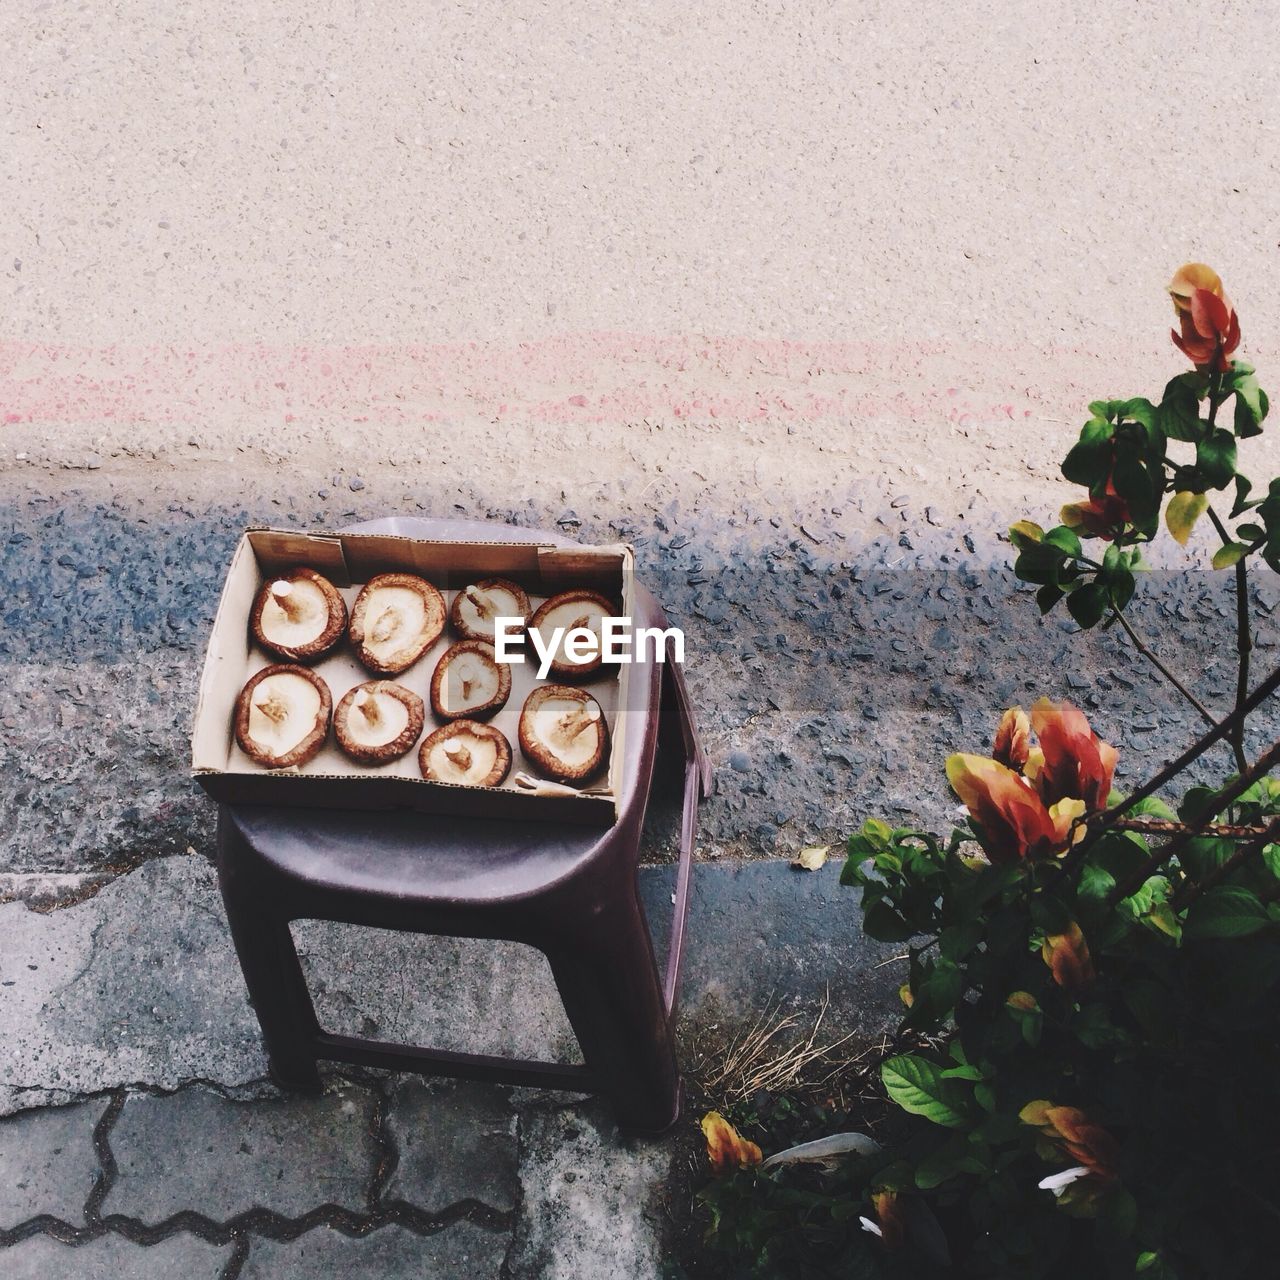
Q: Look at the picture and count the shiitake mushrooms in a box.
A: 9